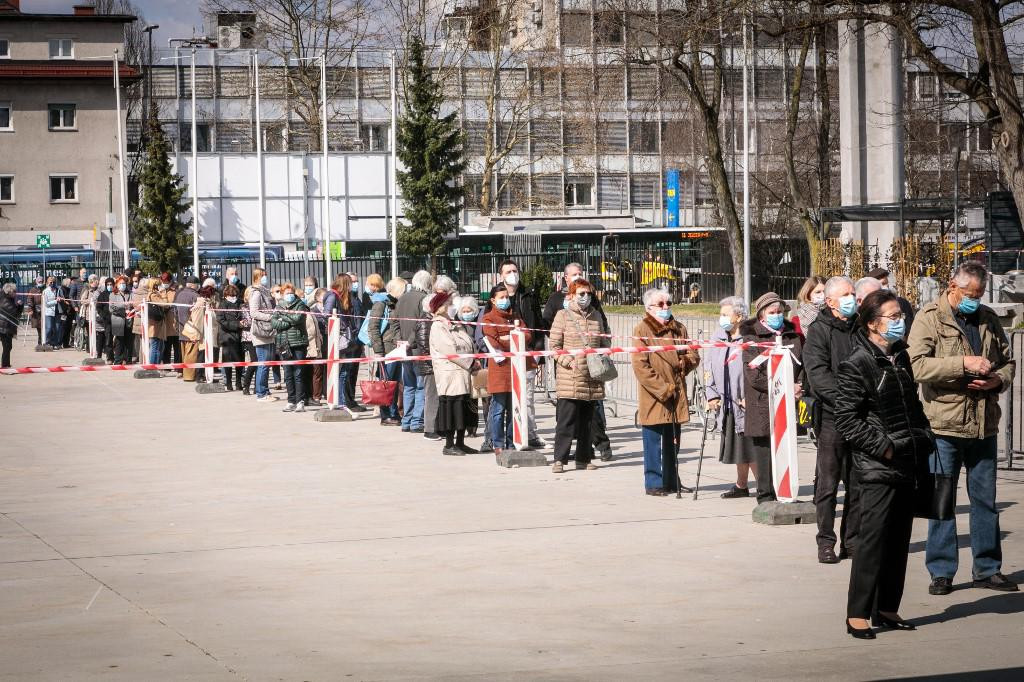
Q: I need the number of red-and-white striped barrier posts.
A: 7